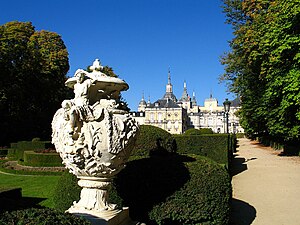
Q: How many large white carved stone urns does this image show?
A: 1